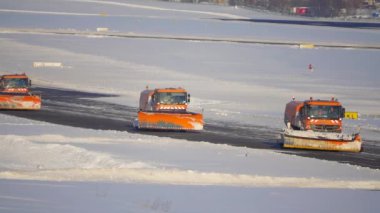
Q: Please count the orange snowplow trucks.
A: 3